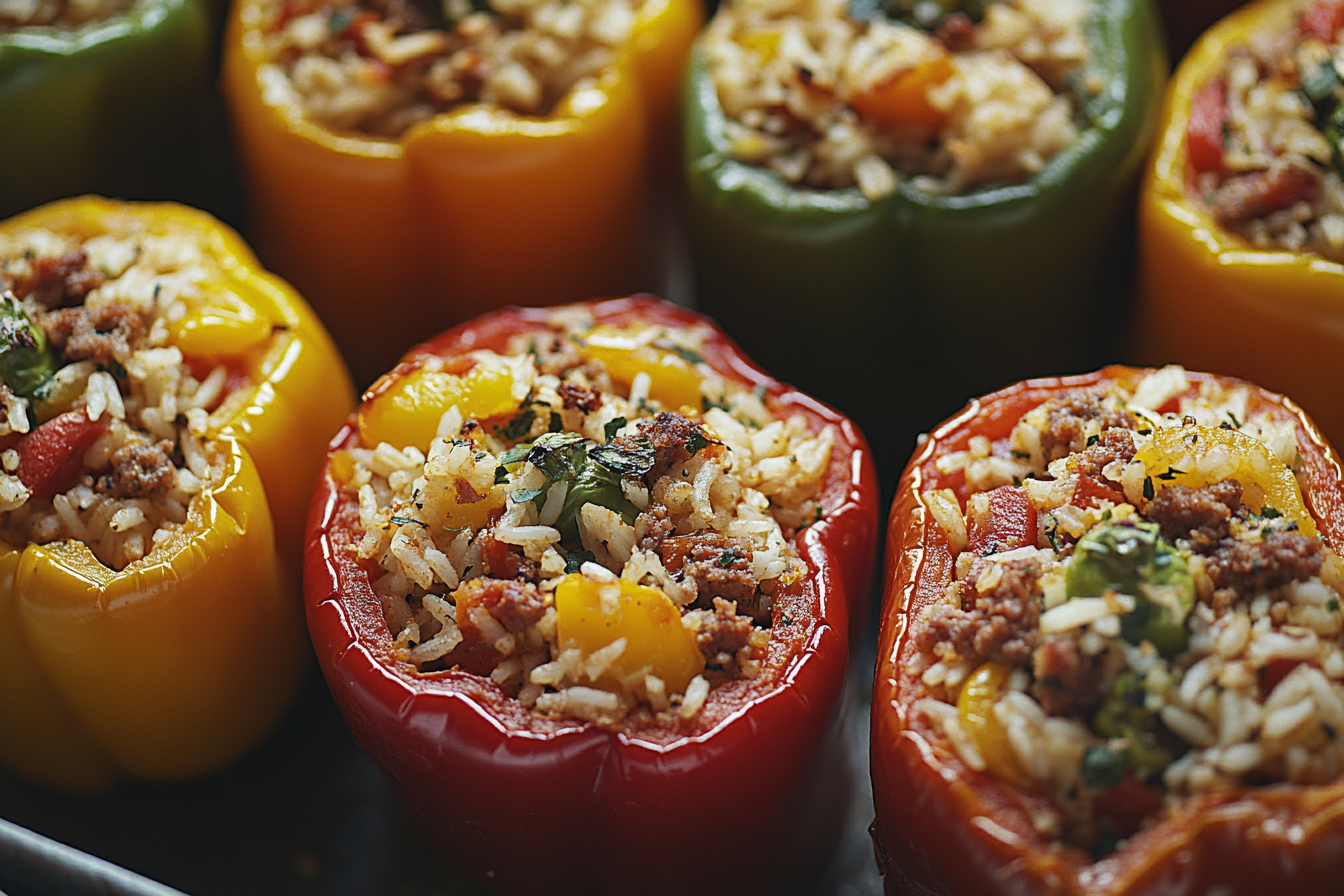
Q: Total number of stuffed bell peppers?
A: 7